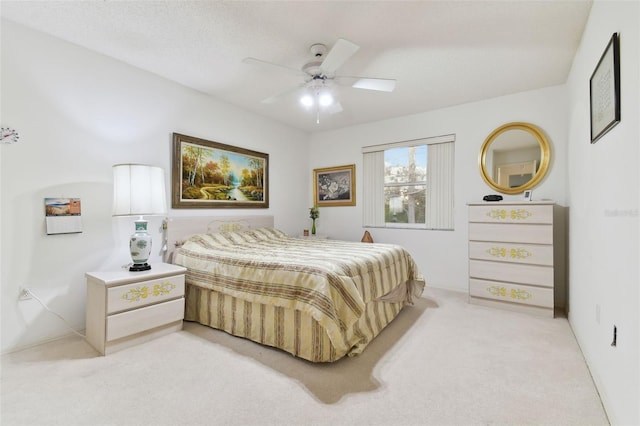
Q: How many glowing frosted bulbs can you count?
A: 2